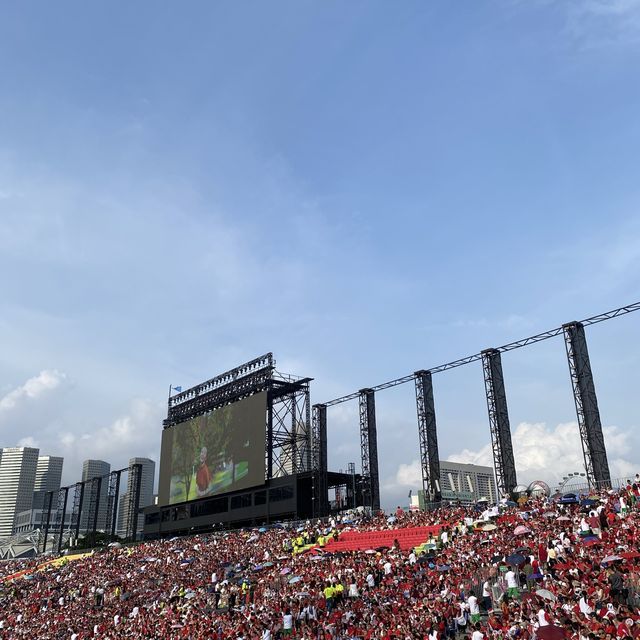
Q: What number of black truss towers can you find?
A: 11